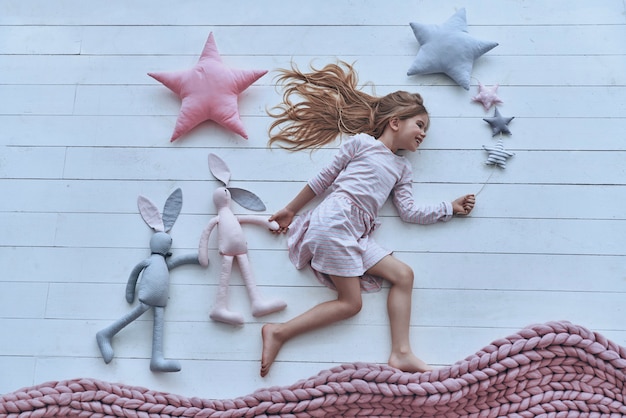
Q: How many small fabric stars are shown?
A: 3